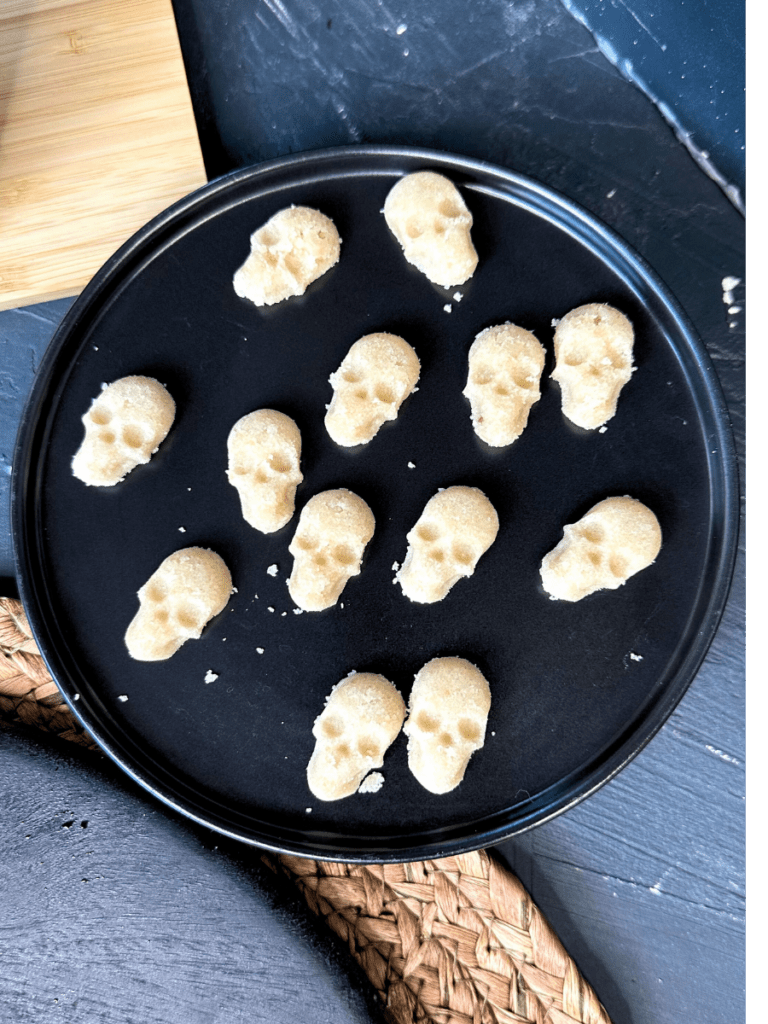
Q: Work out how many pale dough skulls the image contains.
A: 13